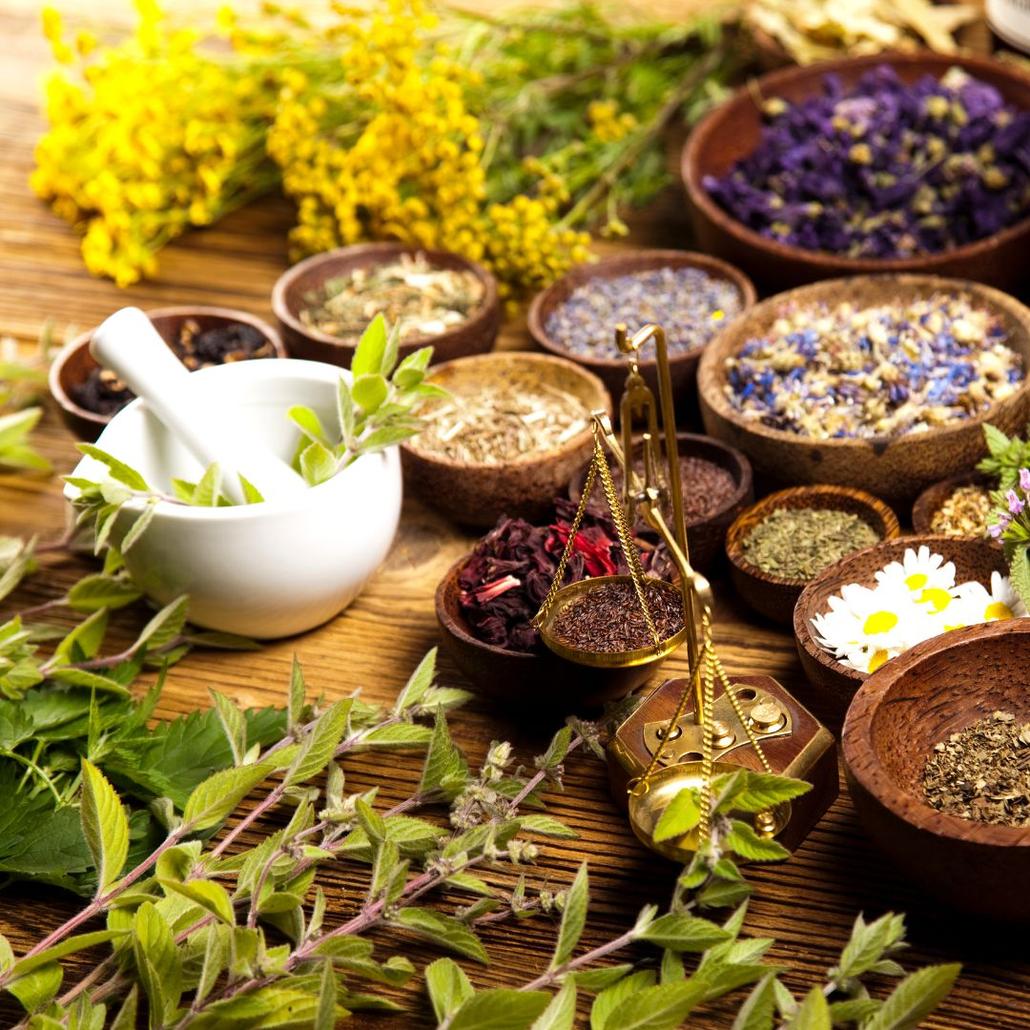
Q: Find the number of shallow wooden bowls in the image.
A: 12